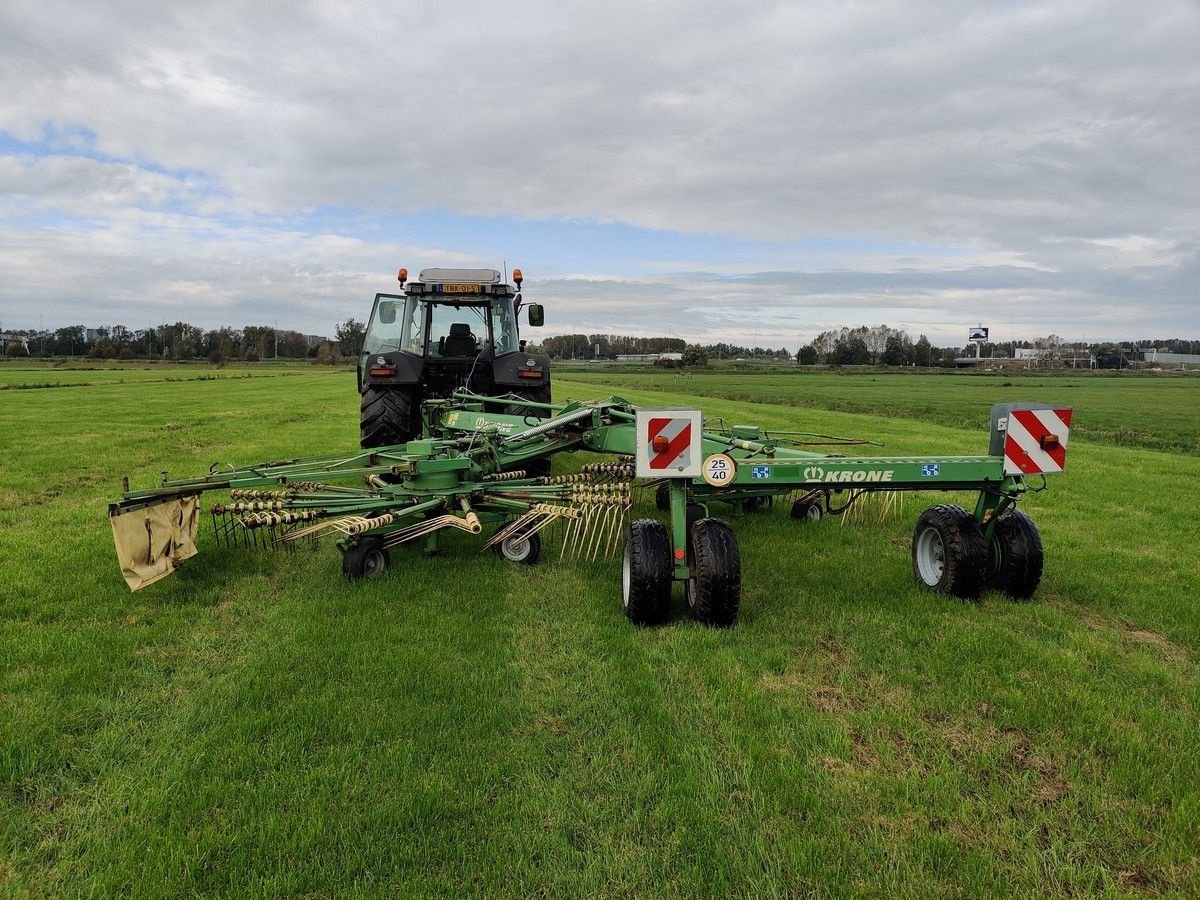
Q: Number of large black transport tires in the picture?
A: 4